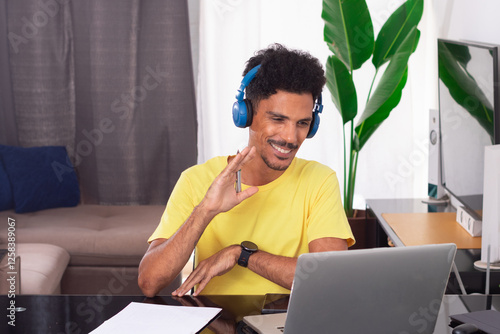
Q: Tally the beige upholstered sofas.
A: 1